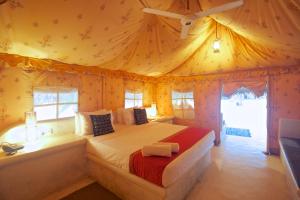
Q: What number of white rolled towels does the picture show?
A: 2